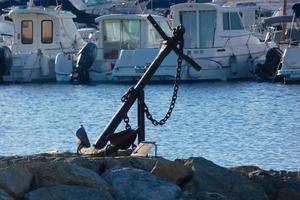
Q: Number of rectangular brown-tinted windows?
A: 2